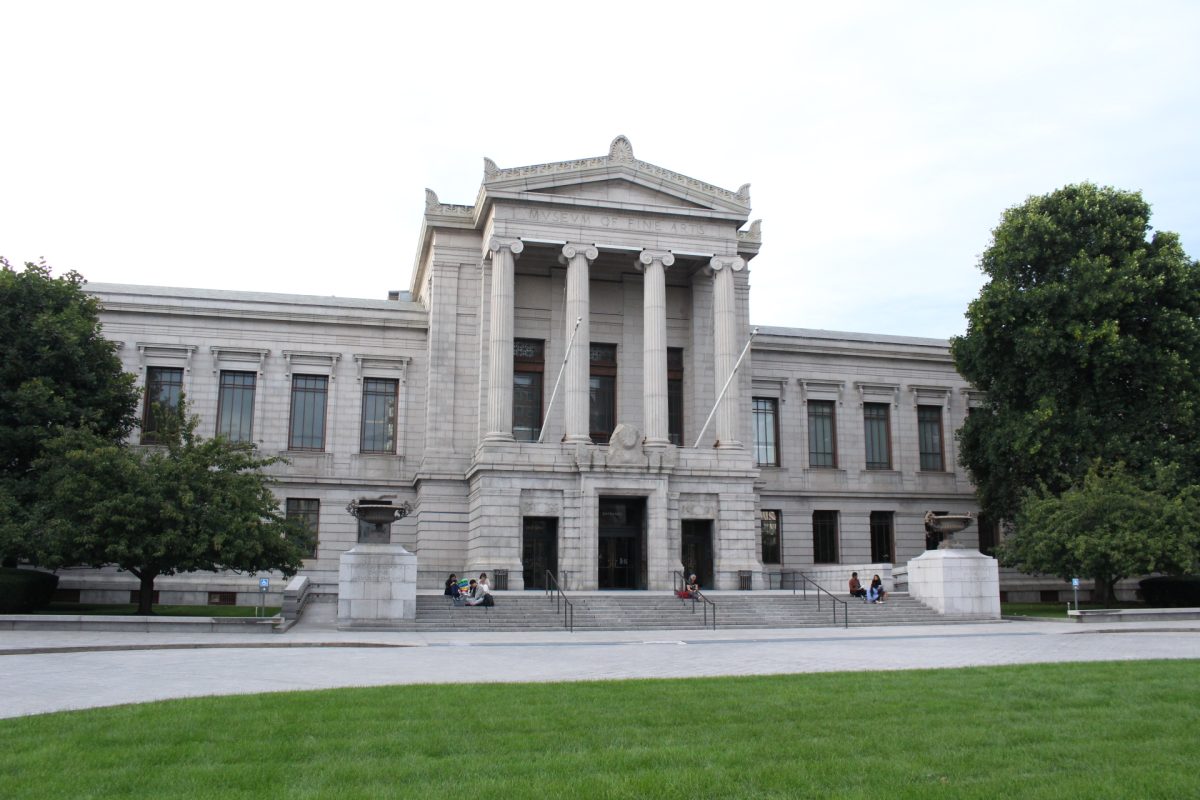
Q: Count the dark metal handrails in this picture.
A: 3